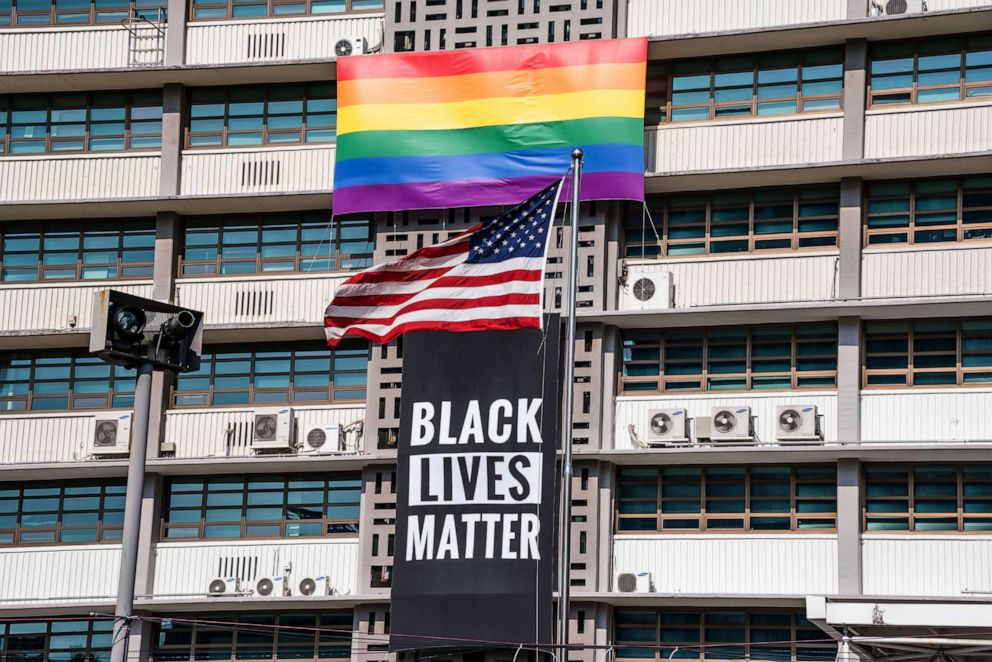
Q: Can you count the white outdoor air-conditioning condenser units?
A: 13